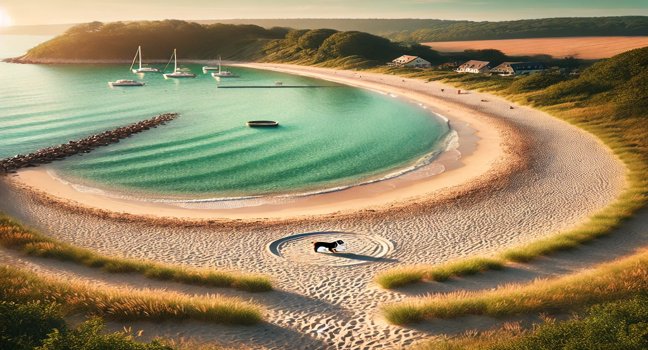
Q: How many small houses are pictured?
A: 3